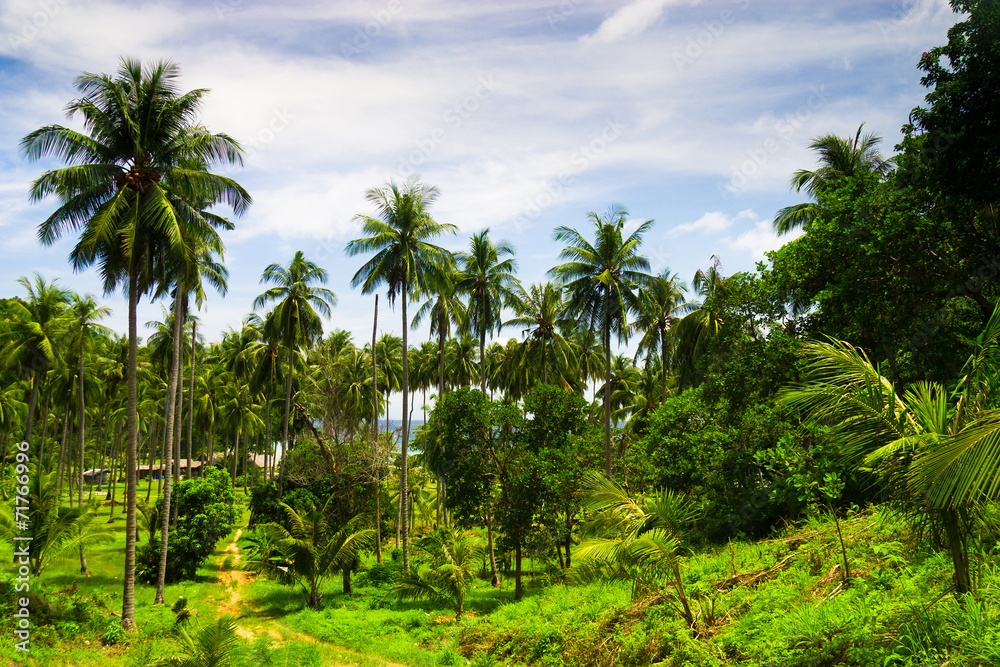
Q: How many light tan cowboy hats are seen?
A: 0